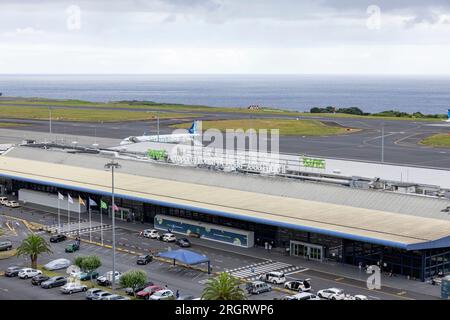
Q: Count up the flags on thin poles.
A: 6